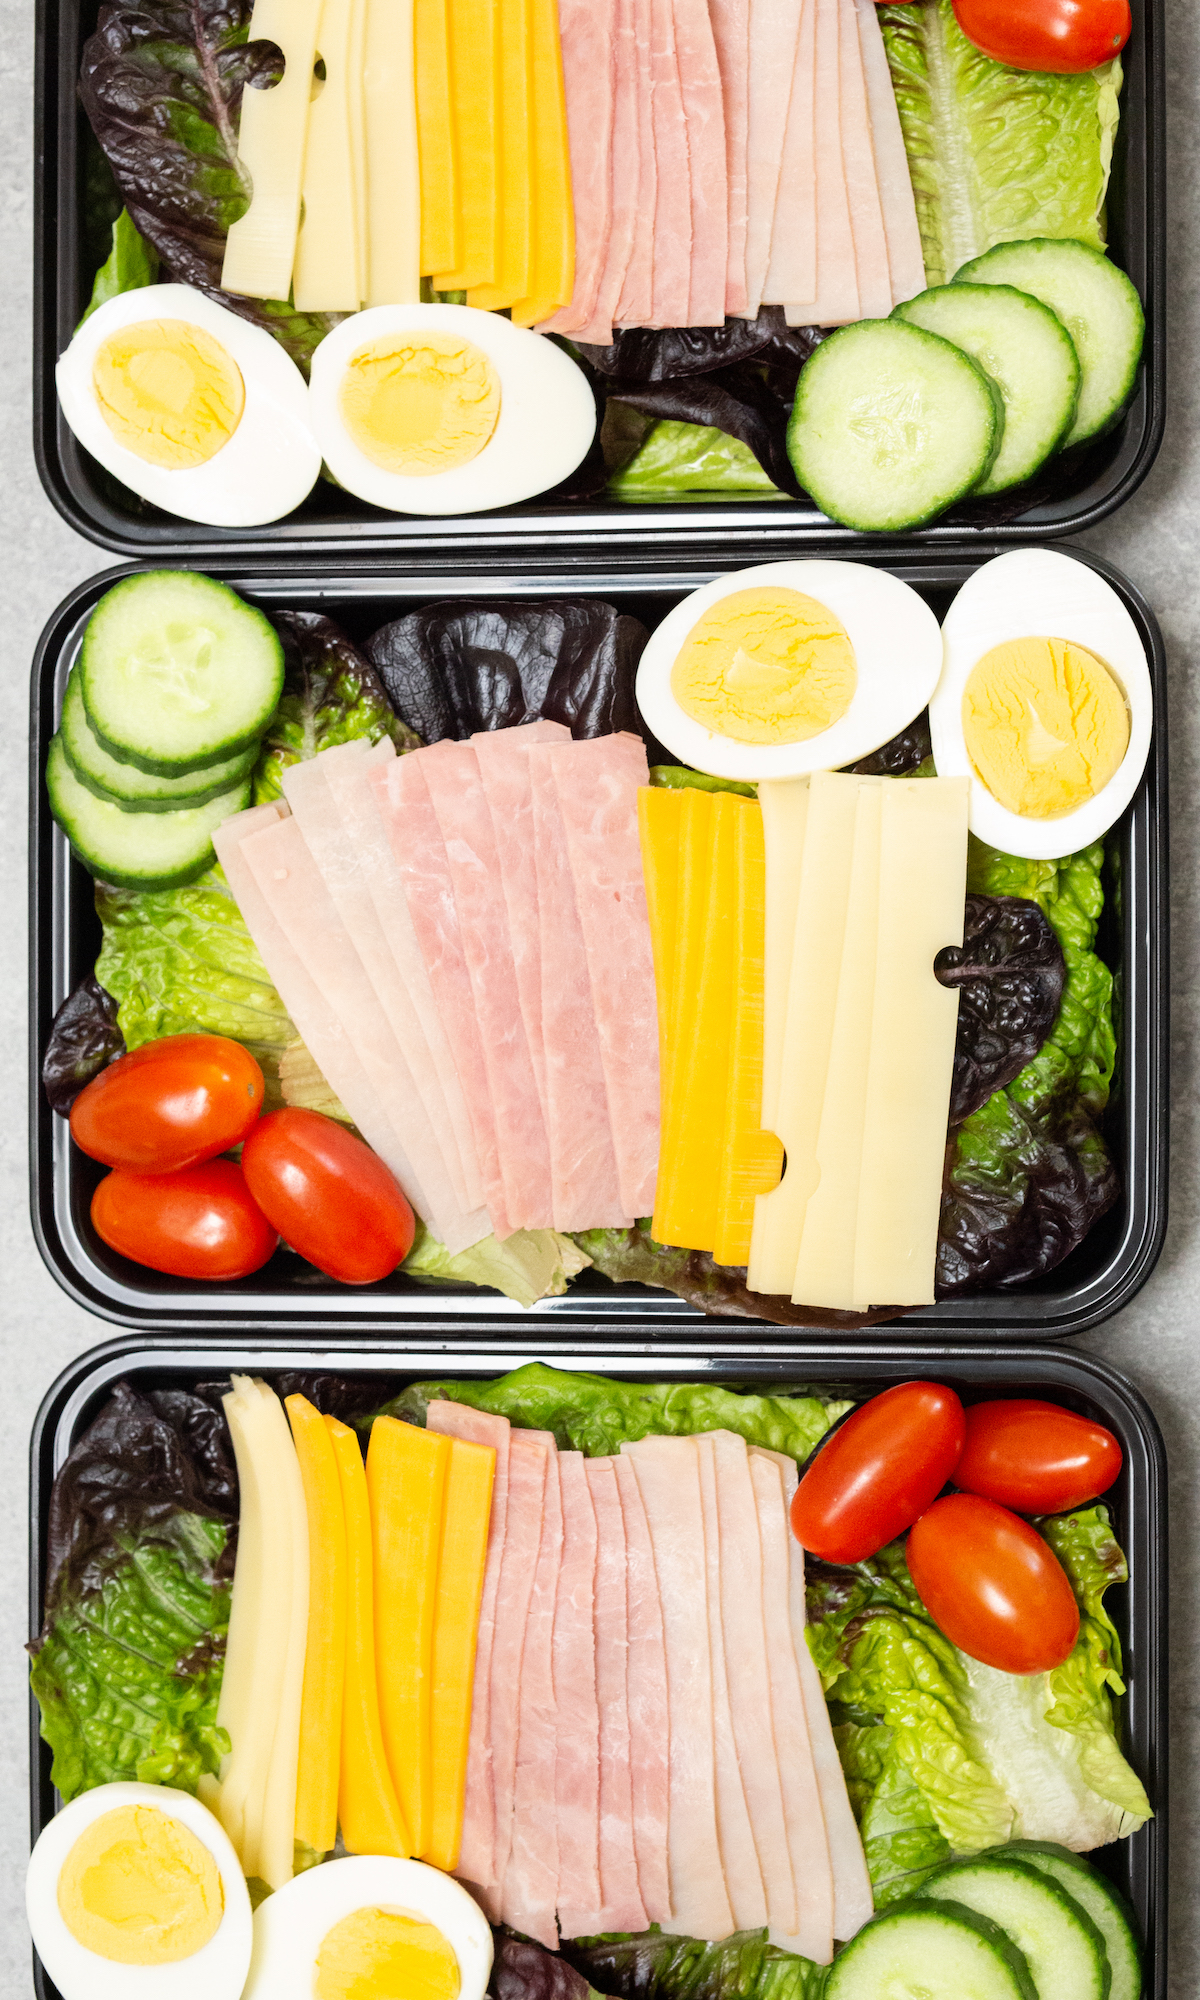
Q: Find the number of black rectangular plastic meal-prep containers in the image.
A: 3